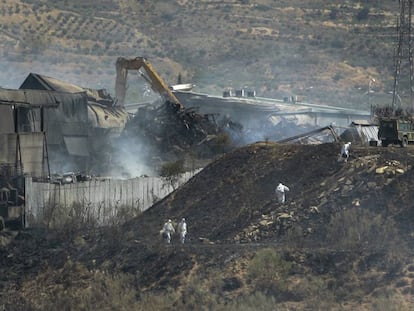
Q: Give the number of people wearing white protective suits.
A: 4